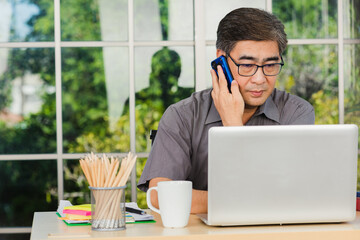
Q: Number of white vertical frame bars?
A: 5